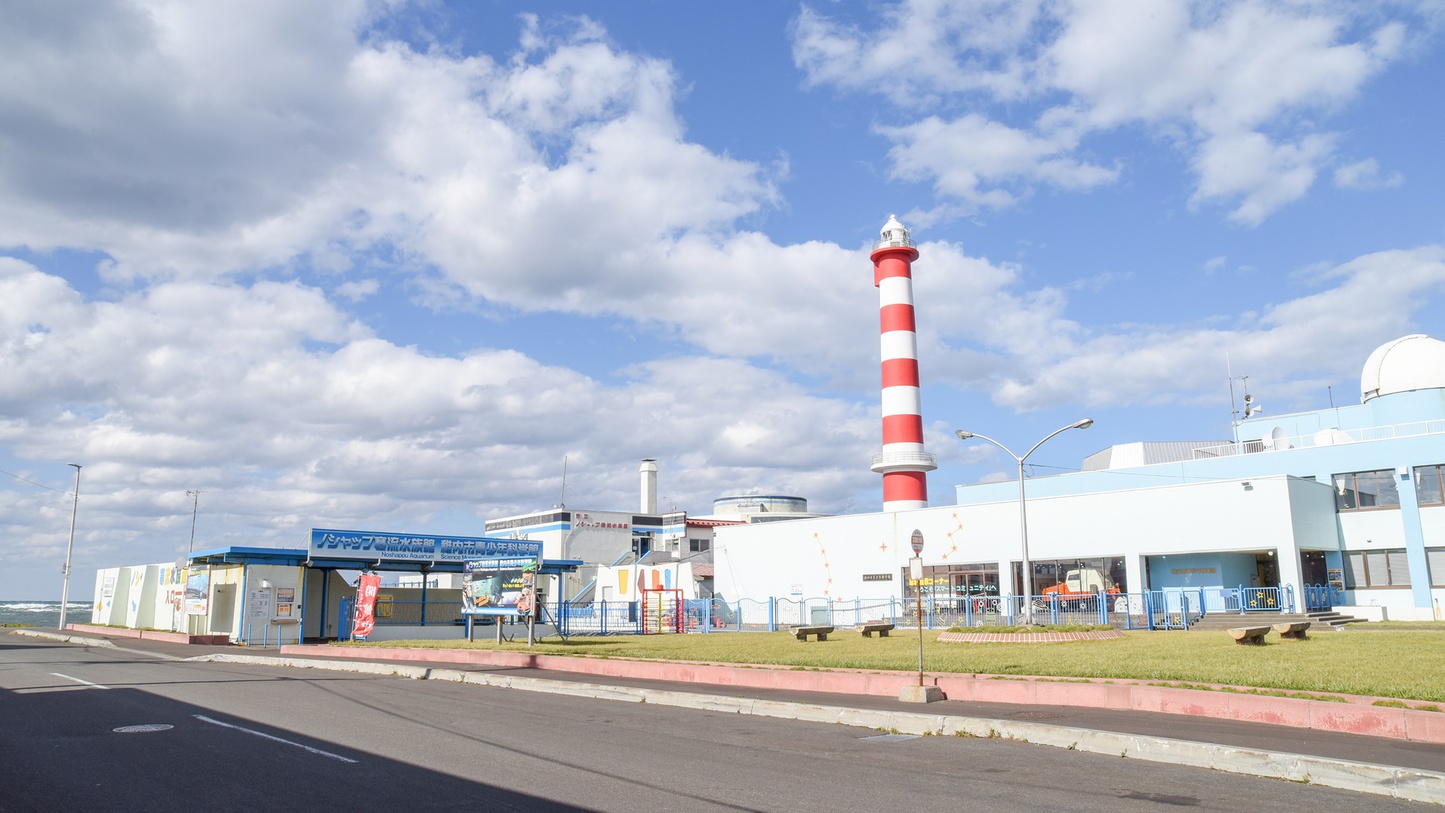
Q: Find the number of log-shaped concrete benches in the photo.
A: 4